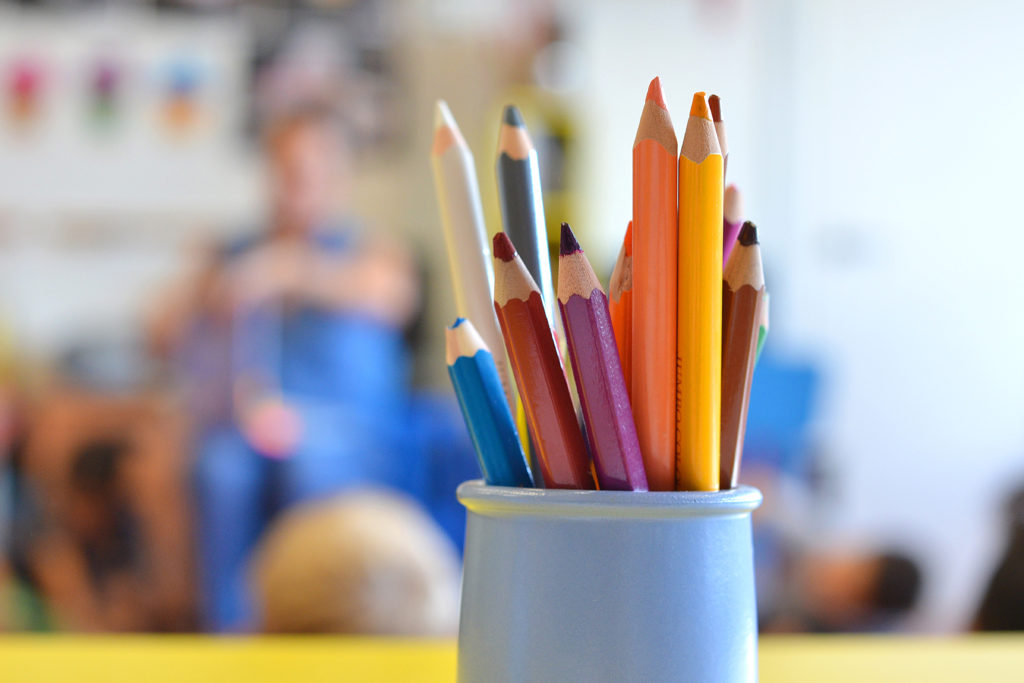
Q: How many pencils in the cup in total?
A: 12